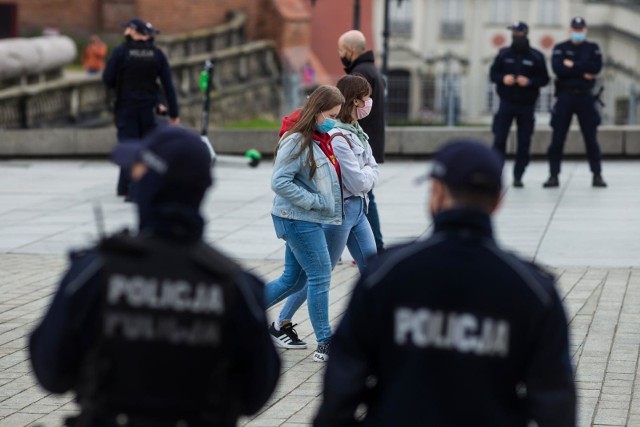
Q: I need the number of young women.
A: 2